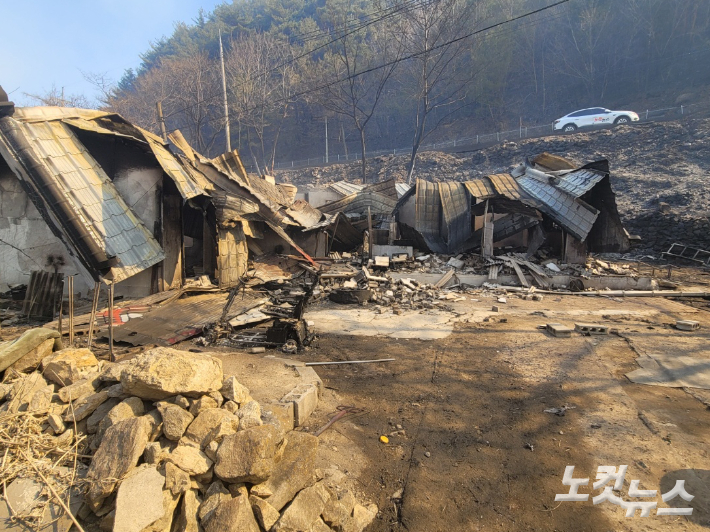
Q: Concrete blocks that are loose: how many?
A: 3